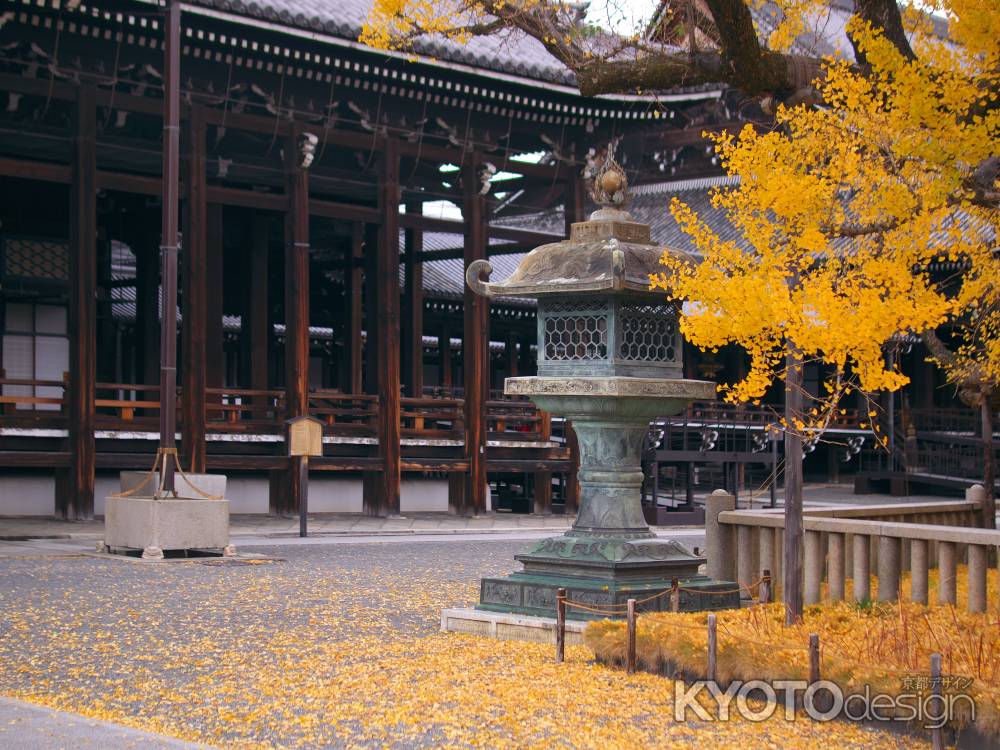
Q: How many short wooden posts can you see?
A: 7